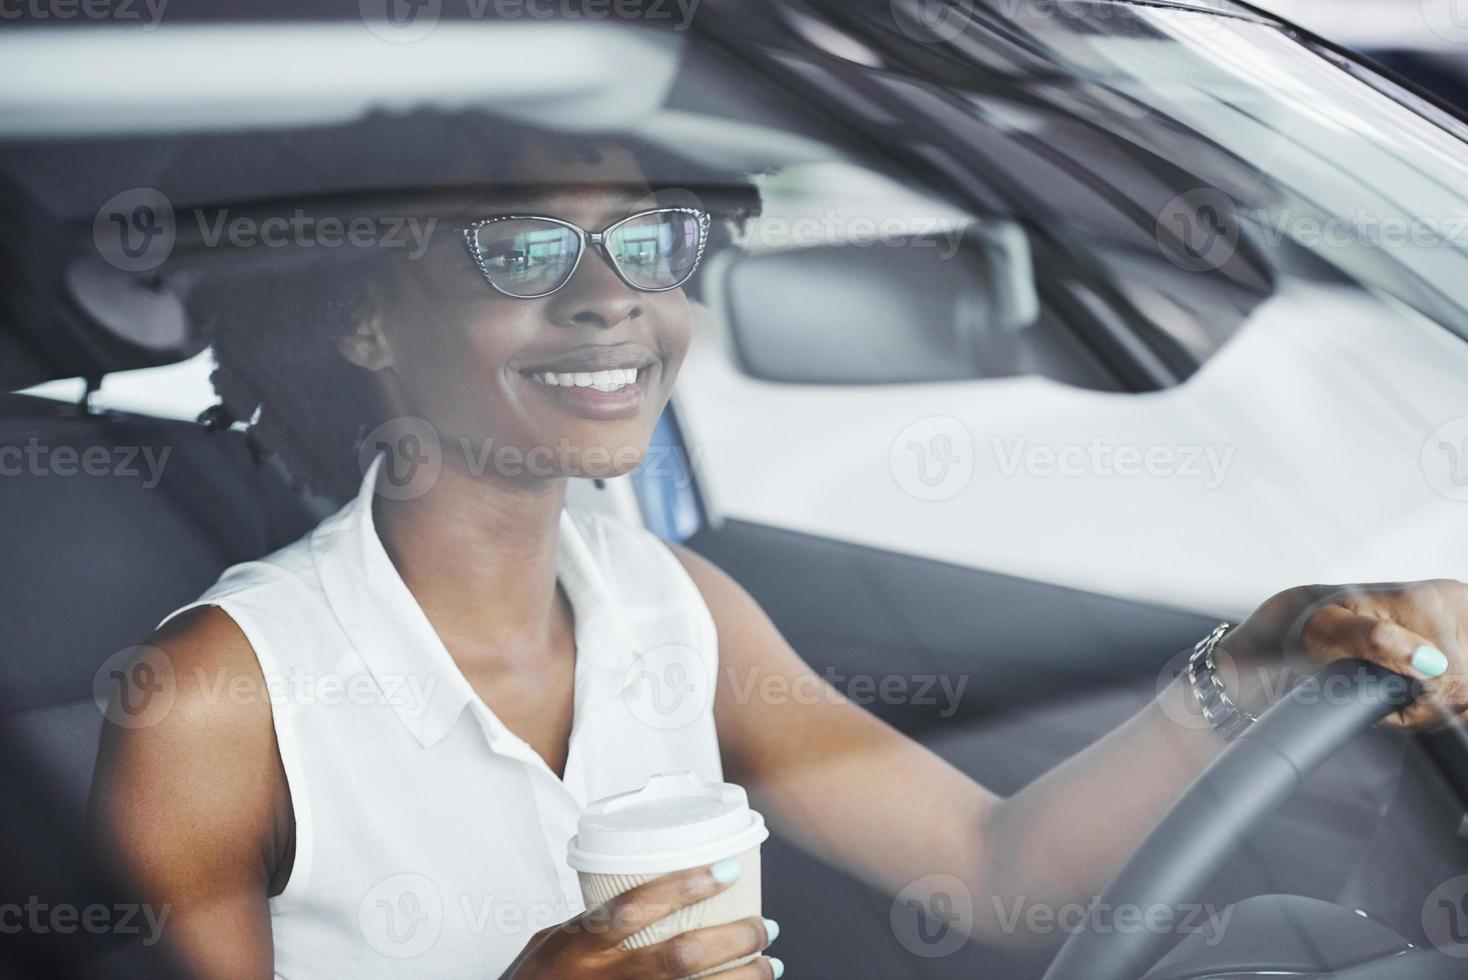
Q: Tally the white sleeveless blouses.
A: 1